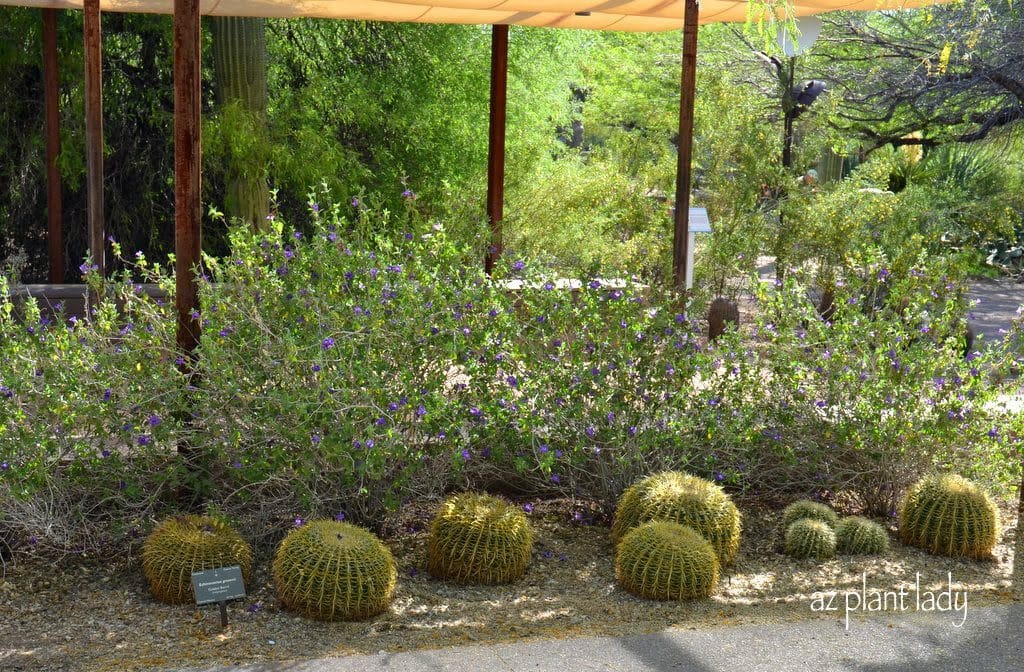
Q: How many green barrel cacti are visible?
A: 9